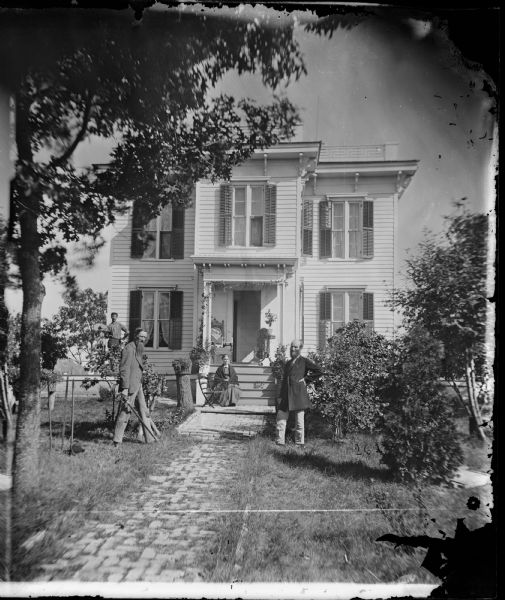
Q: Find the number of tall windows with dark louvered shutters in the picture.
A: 5